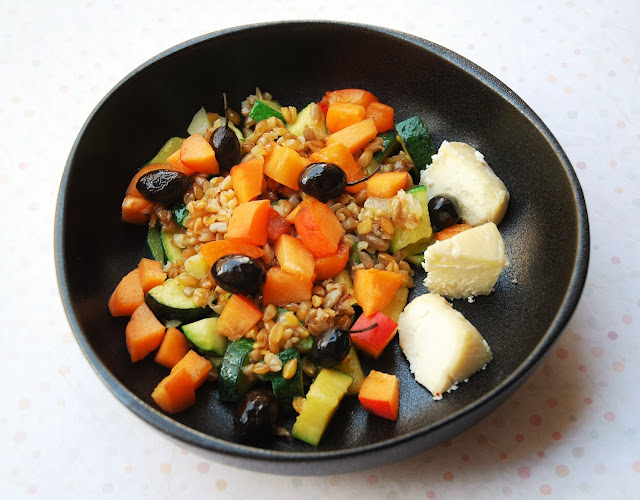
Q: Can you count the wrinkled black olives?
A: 7